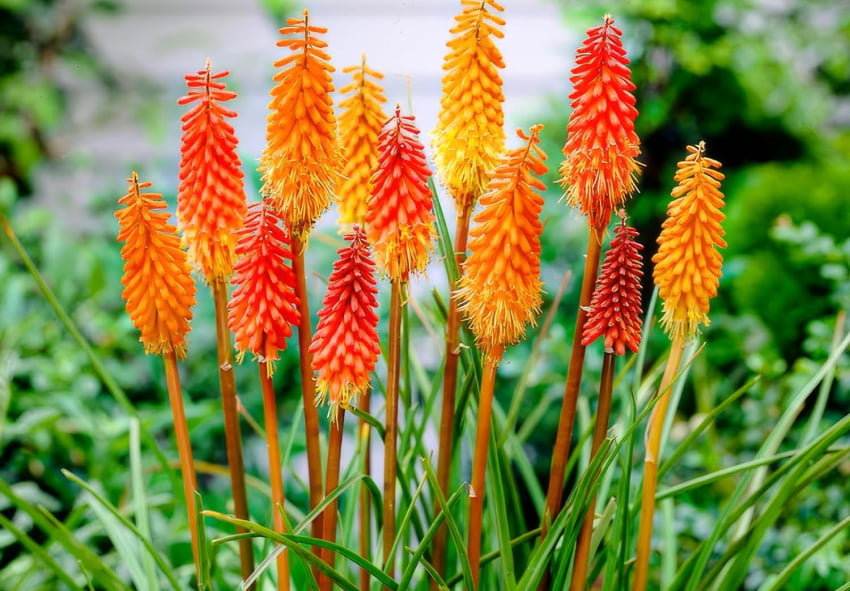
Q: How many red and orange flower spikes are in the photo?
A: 12